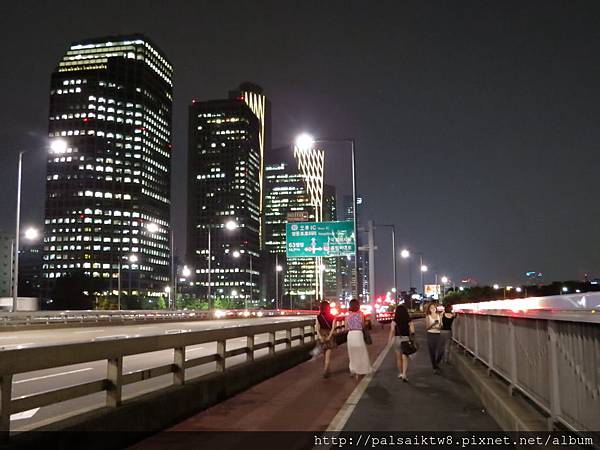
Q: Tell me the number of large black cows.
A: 0